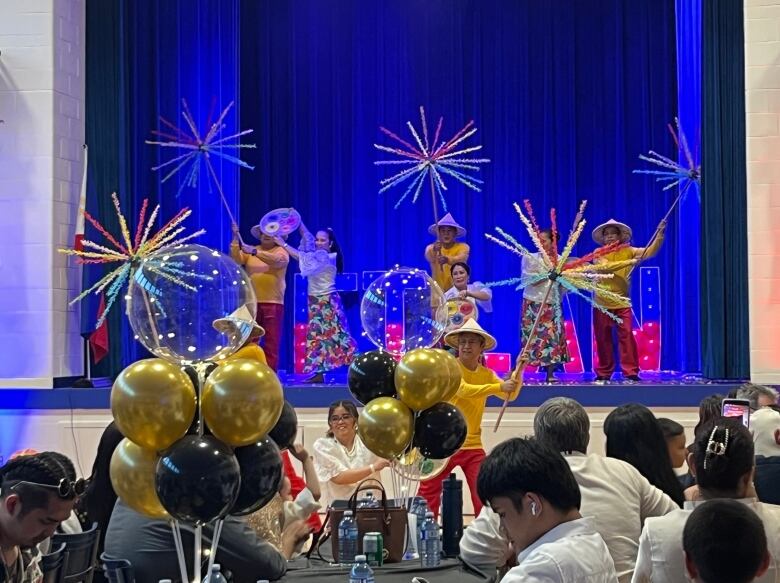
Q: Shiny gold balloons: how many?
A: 6